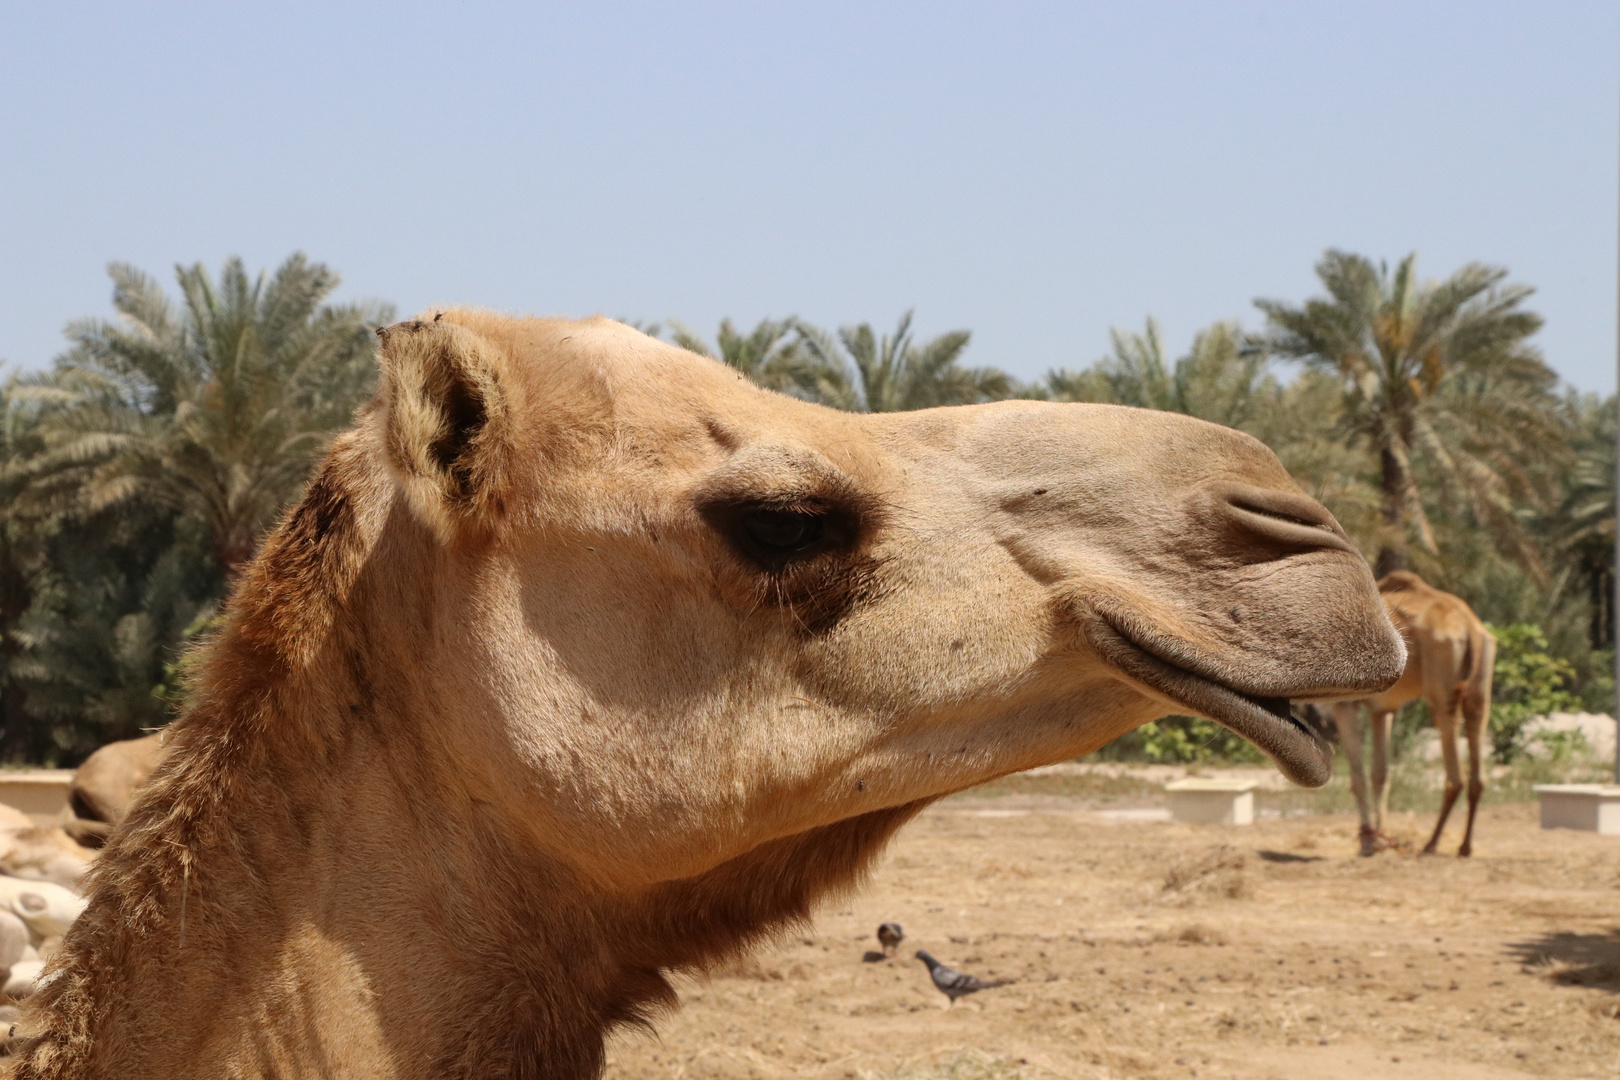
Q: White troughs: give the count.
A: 2